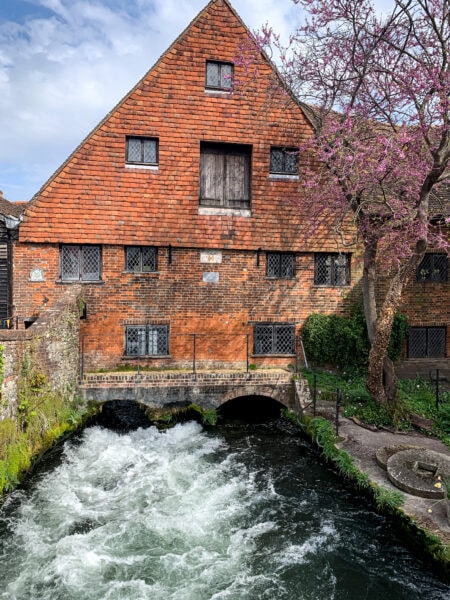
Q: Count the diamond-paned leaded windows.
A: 11